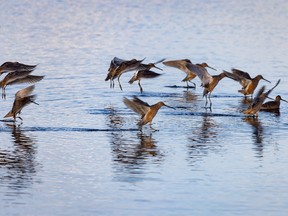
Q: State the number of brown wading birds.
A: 12